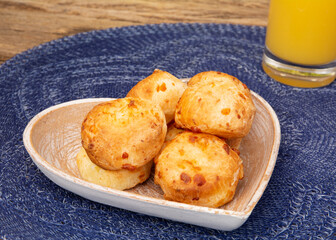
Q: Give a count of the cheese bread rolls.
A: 6